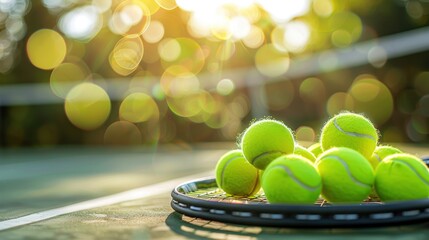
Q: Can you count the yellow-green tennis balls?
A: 9